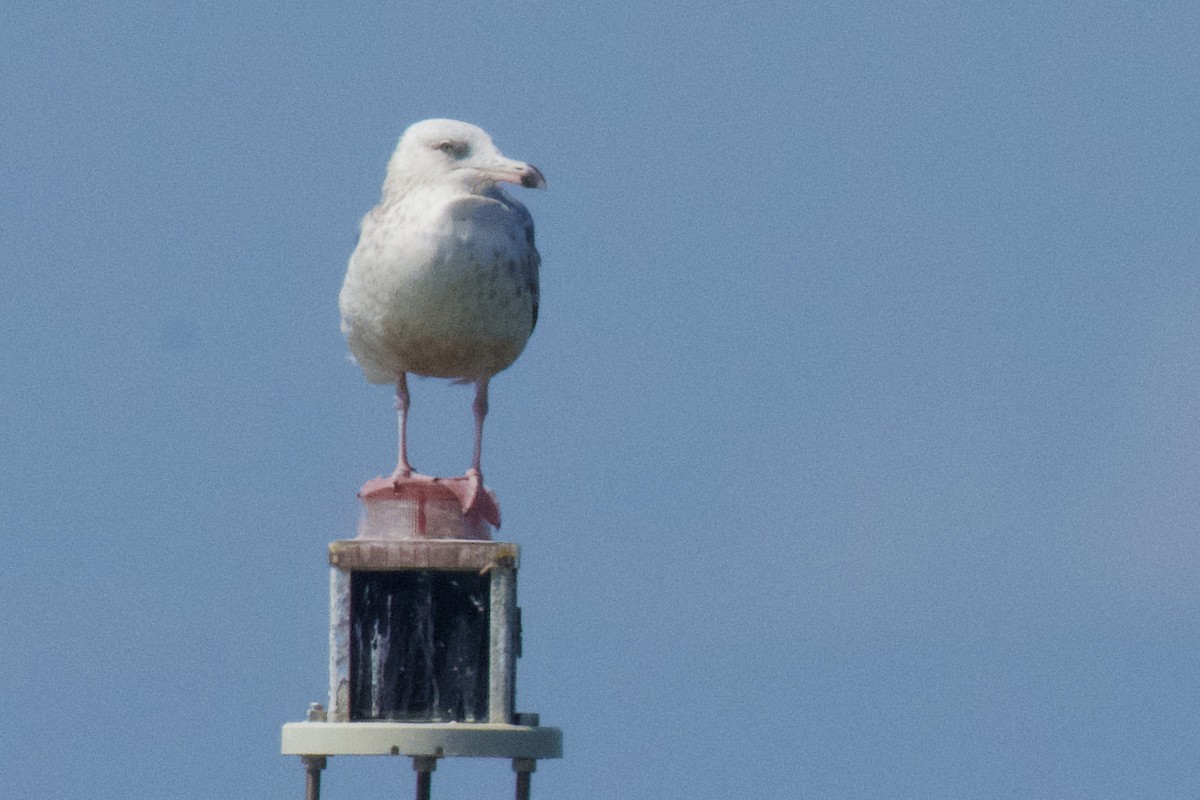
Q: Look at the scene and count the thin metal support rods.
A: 3